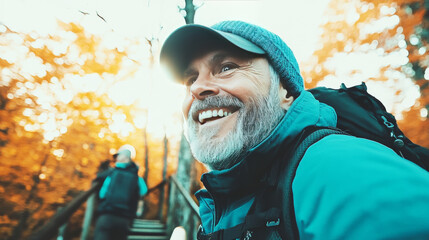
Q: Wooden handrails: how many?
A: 2